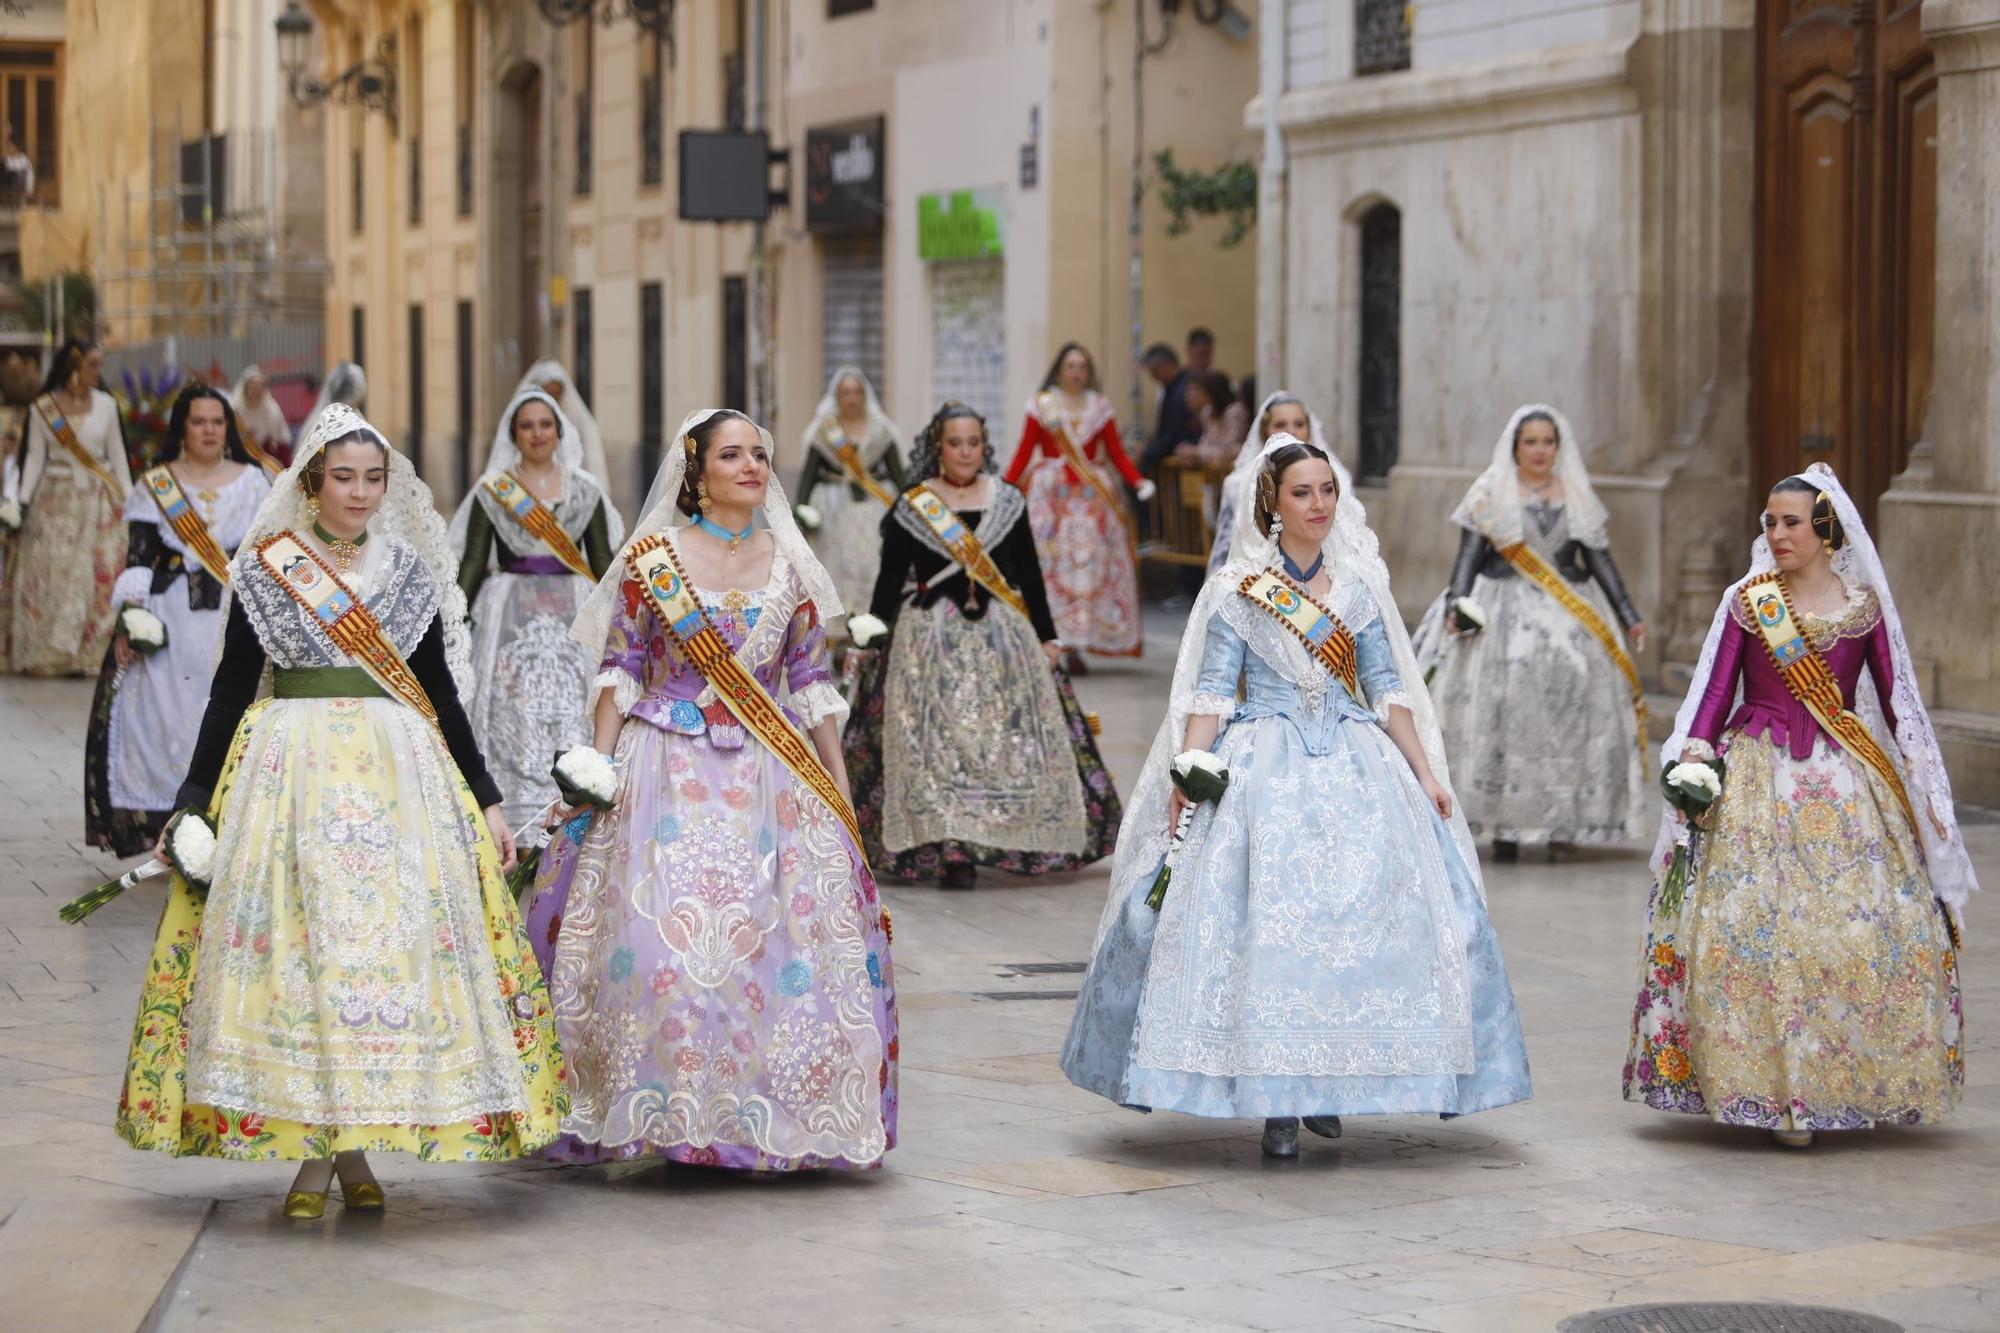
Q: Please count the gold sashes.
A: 12